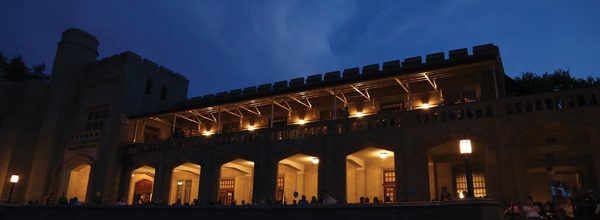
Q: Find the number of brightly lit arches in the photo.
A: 6